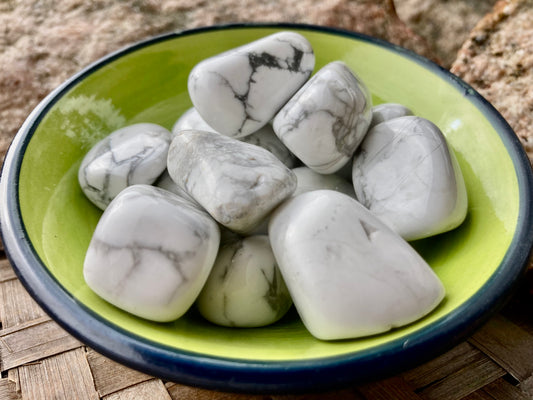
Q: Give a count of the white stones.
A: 13